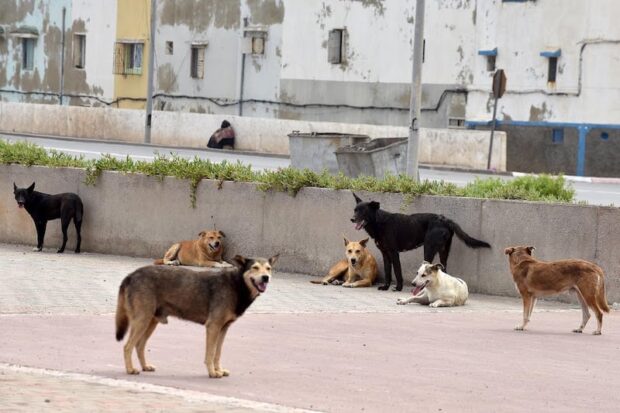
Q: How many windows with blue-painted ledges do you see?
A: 2